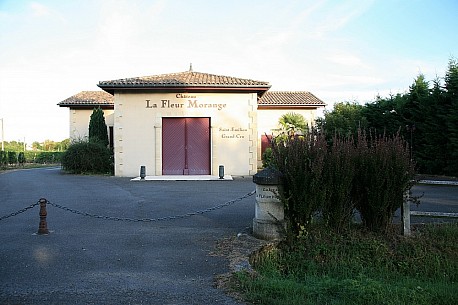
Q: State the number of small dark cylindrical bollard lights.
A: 2